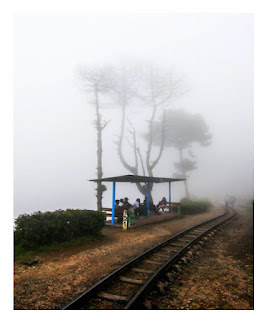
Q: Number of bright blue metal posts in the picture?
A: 3